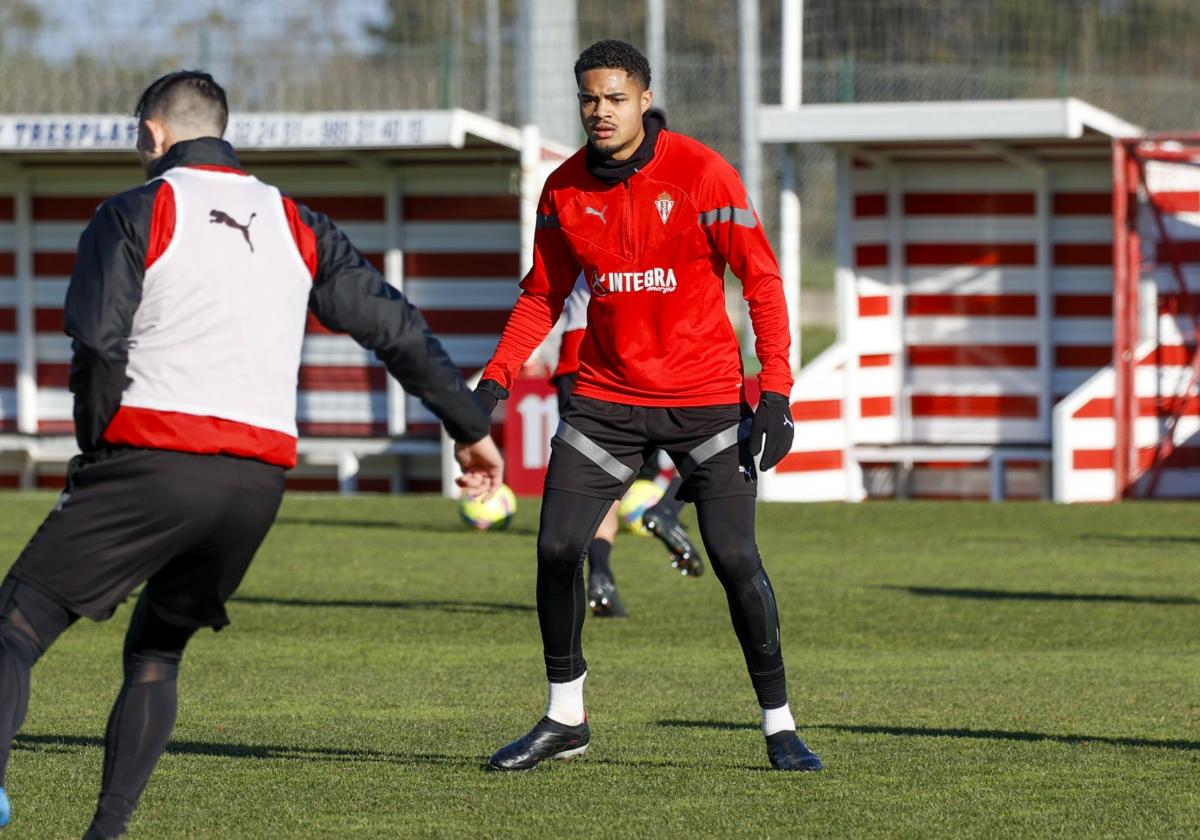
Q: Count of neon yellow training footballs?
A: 2